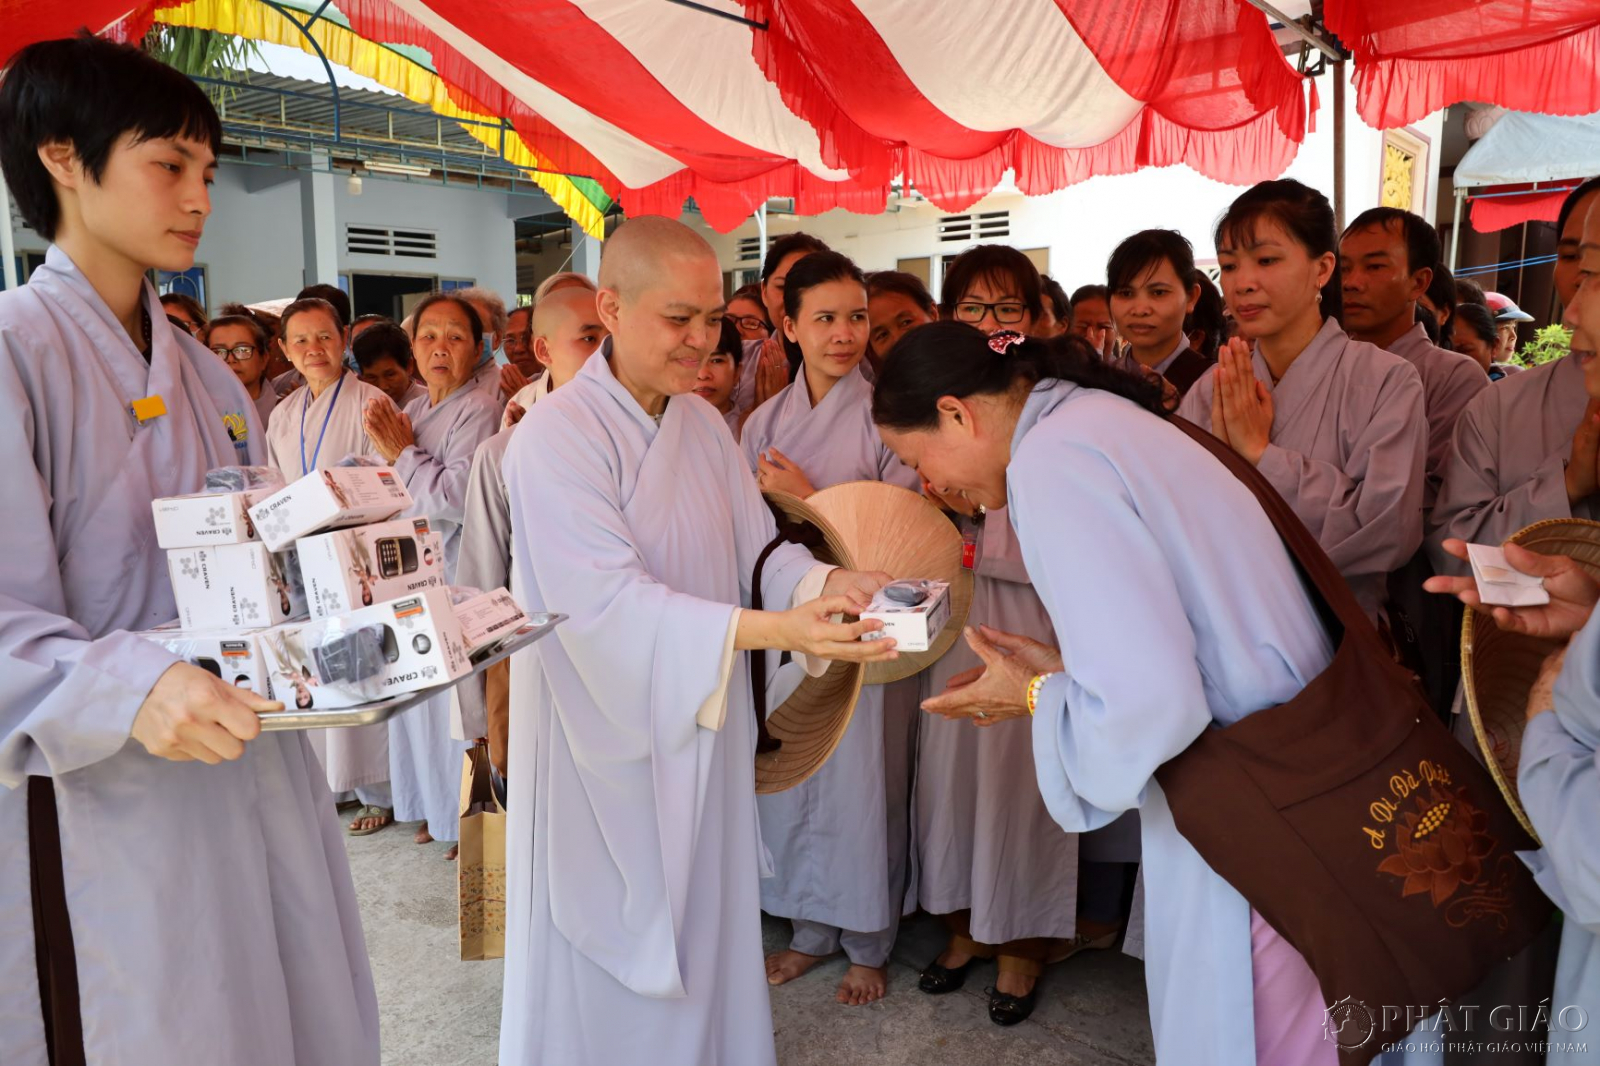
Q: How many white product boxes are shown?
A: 9